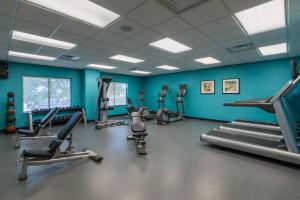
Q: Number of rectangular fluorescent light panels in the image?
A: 11